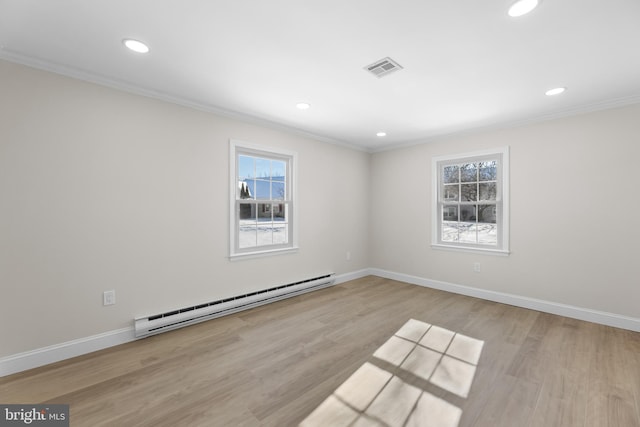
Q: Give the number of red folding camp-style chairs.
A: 0